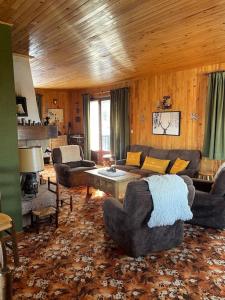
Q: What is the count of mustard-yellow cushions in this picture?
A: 3